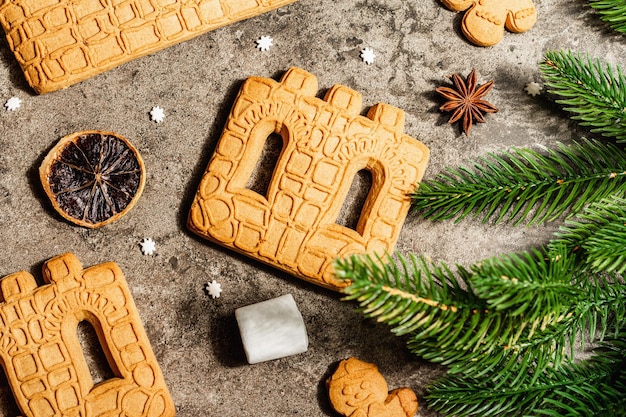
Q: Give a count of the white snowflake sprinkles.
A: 7